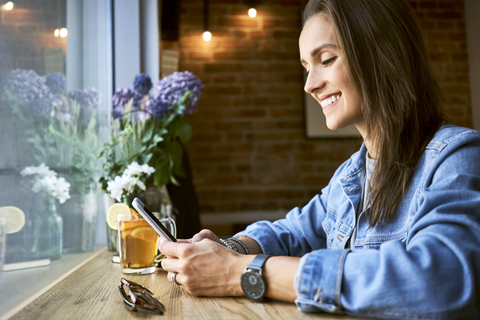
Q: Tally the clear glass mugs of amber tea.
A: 1